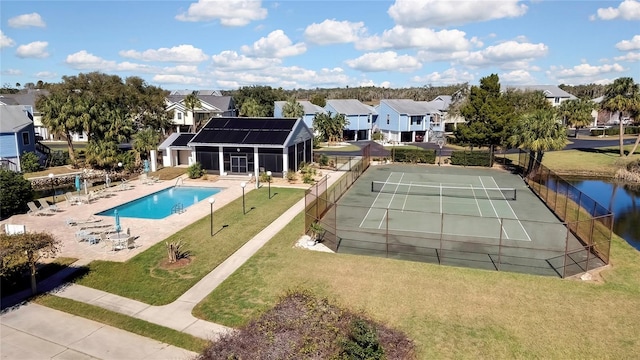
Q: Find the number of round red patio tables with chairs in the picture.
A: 0